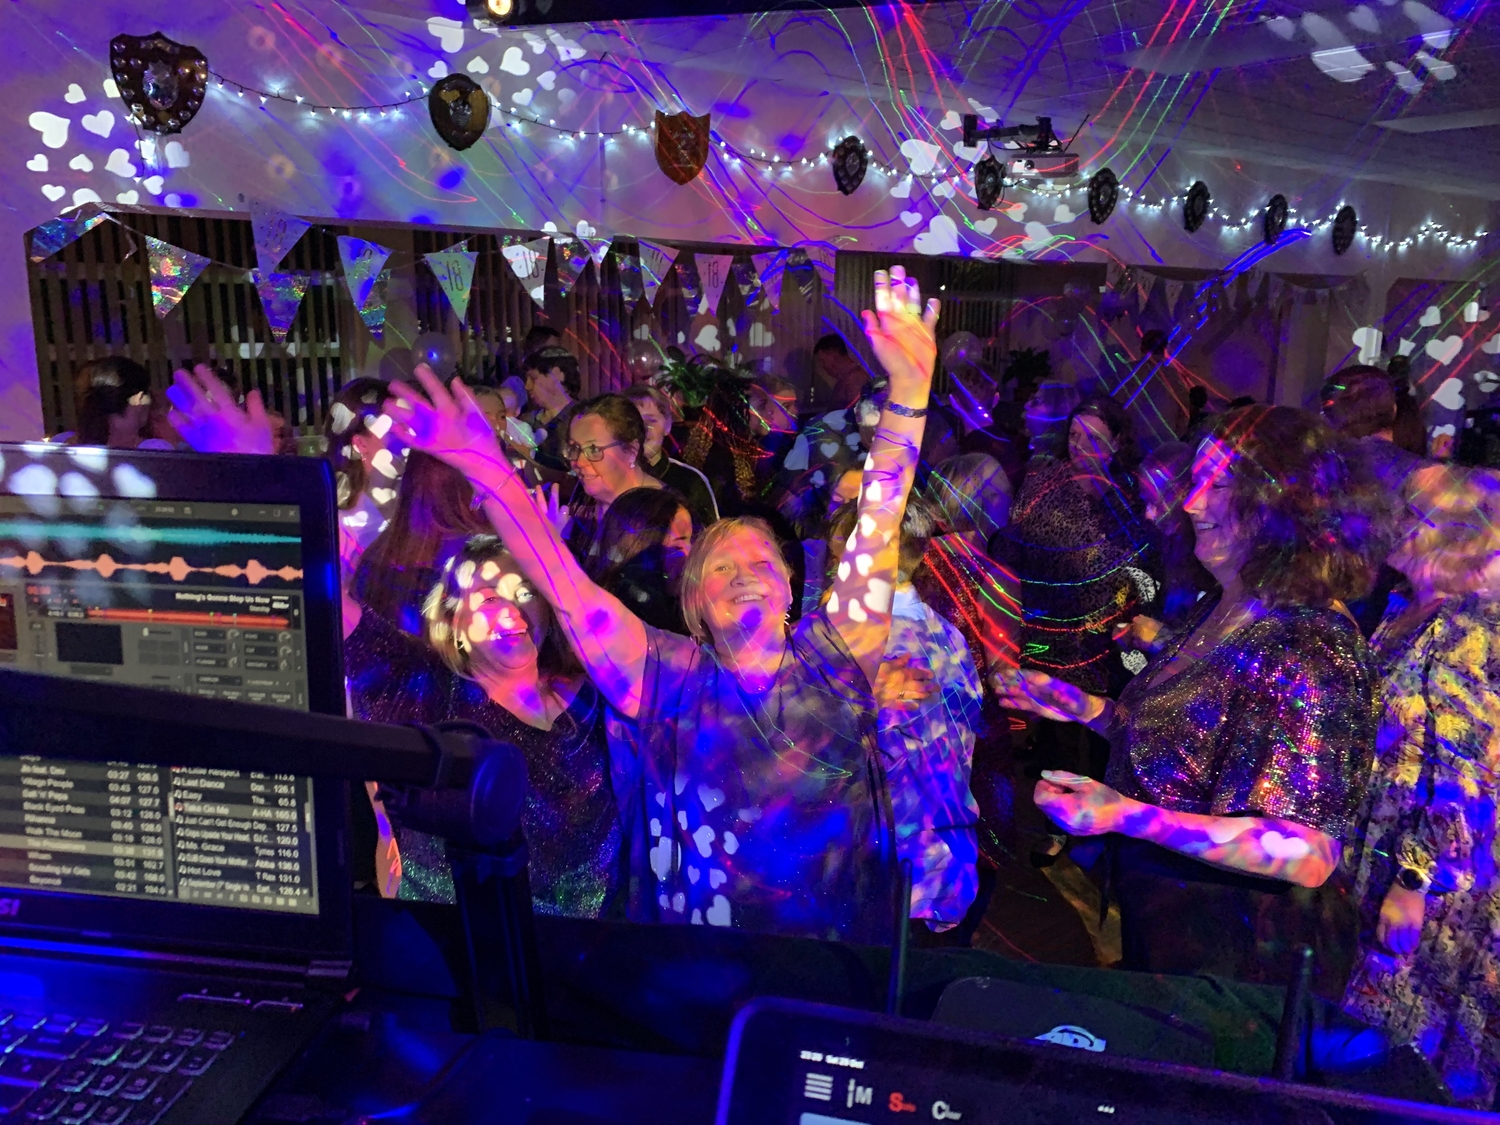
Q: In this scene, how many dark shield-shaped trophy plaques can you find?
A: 9